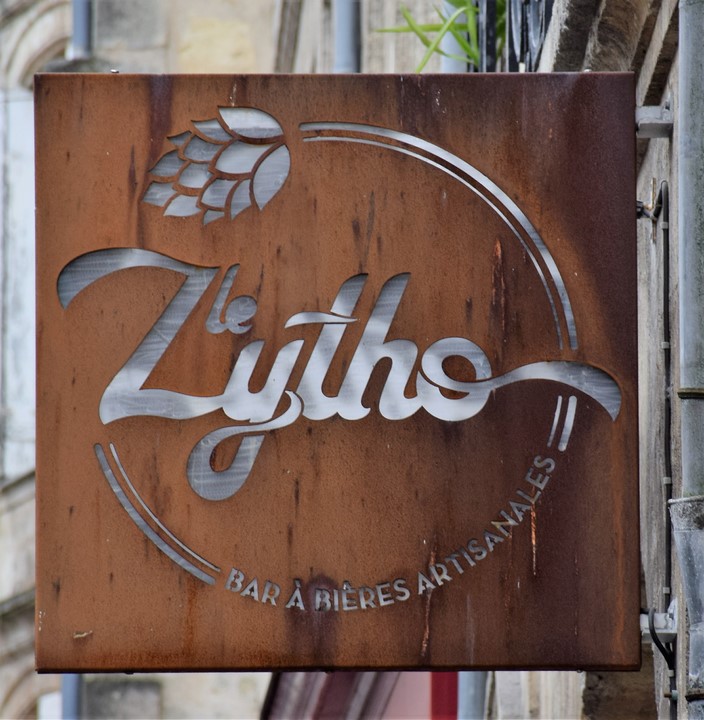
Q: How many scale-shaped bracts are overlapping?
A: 13